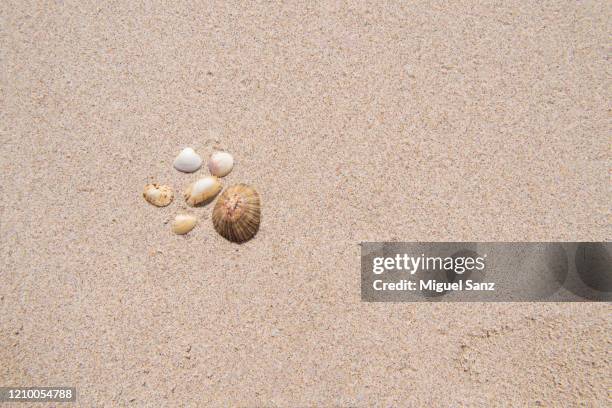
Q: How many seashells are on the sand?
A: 6